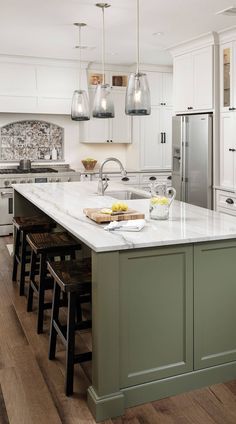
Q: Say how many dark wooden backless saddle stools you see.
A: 3